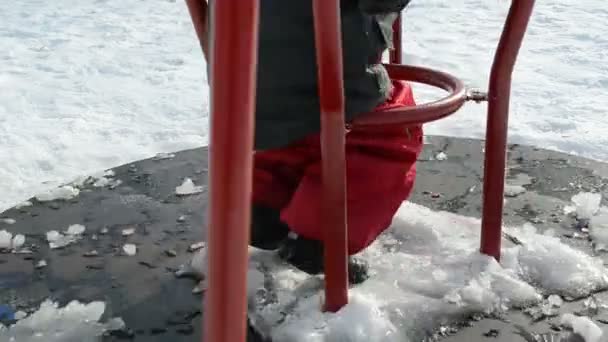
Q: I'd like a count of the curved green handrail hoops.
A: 0